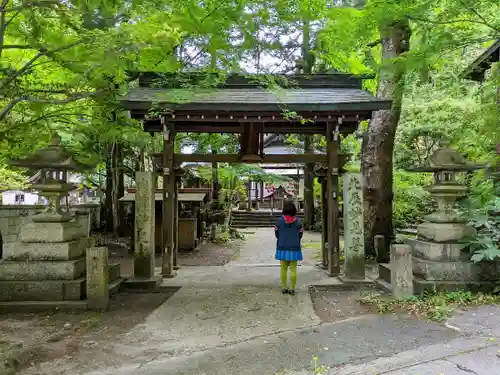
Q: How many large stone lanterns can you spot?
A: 2